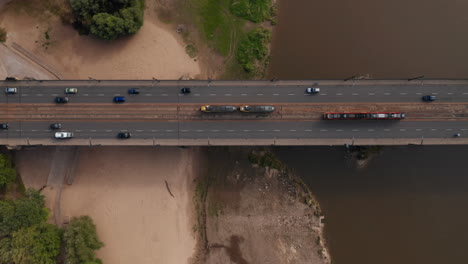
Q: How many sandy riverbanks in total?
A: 2